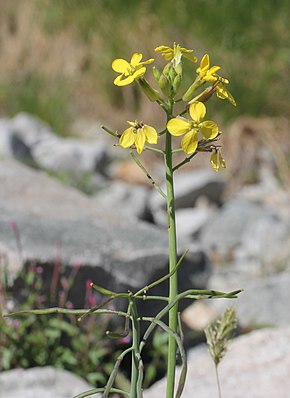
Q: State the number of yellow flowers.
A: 7